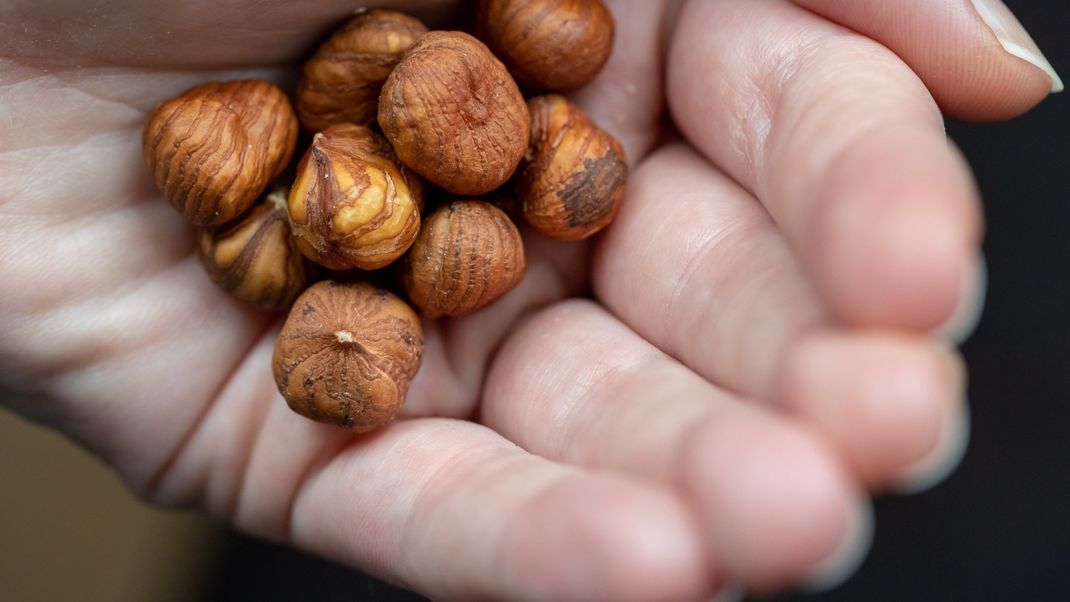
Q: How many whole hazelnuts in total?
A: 9